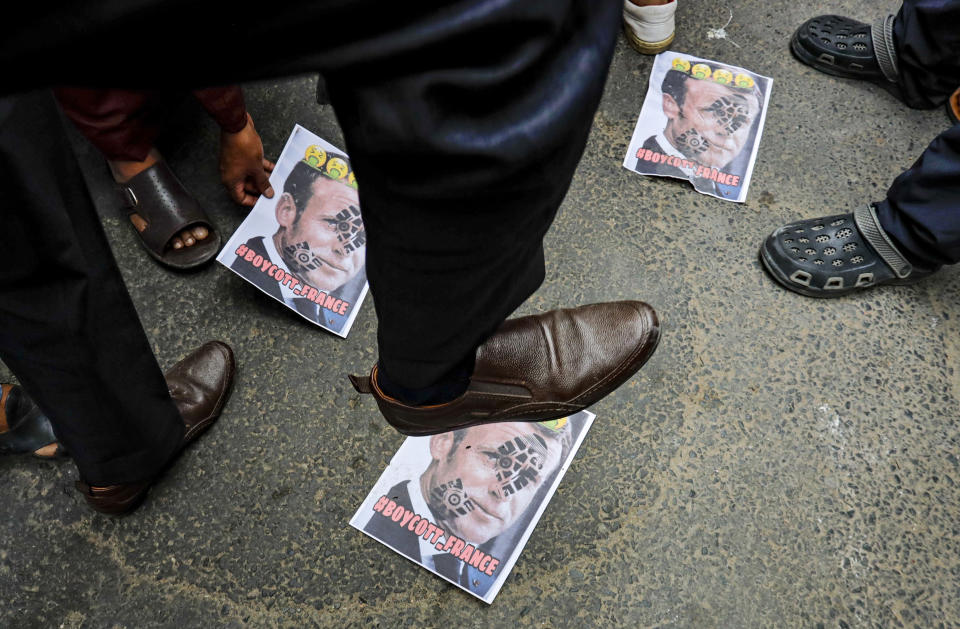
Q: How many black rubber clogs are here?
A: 2